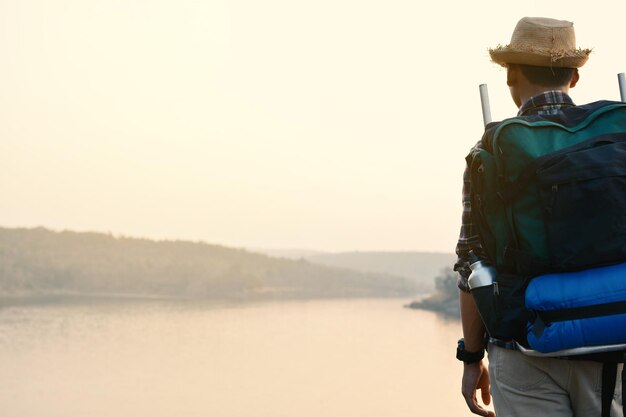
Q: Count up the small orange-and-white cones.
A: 0